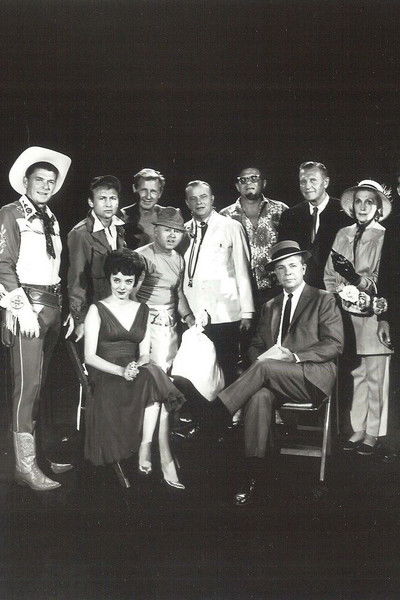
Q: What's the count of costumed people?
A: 10